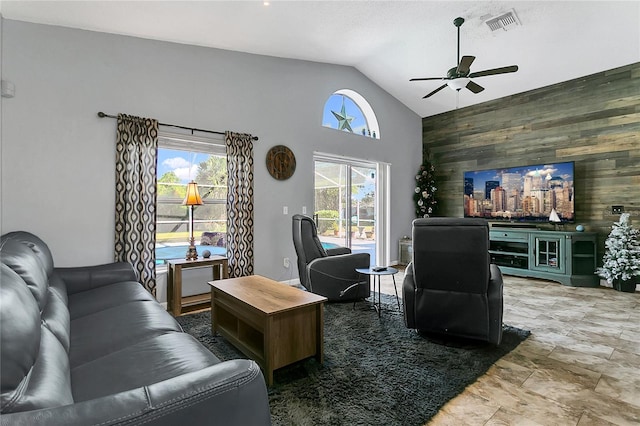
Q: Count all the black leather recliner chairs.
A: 2